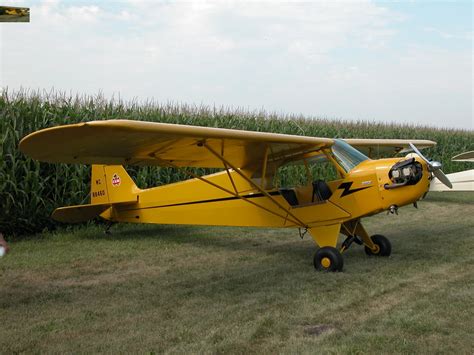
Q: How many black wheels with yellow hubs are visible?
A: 2